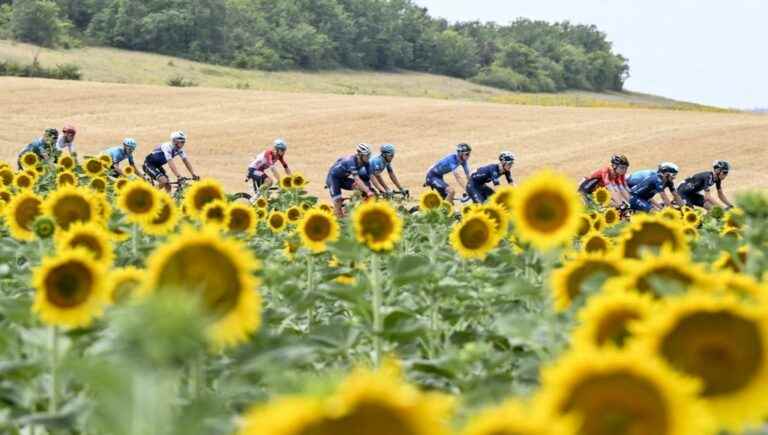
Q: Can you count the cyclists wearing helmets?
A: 12